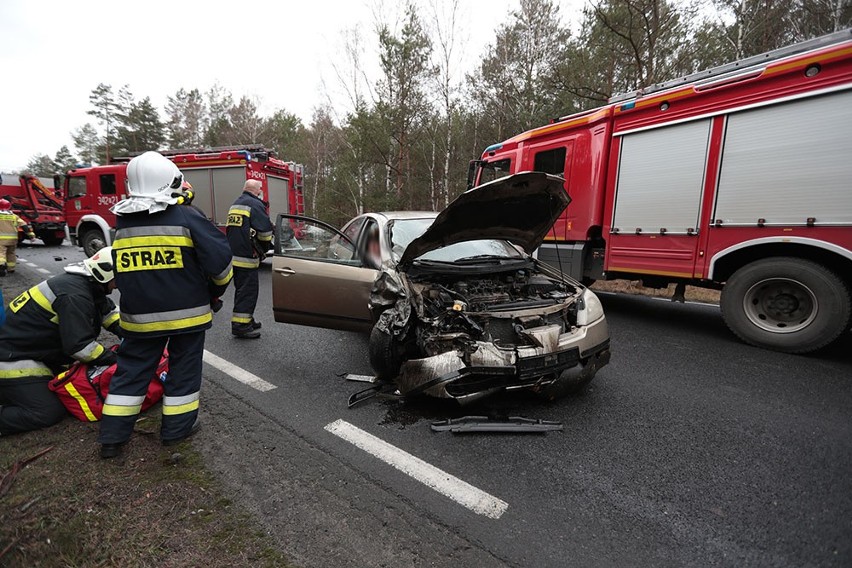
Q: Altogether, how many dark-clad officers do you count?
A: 3